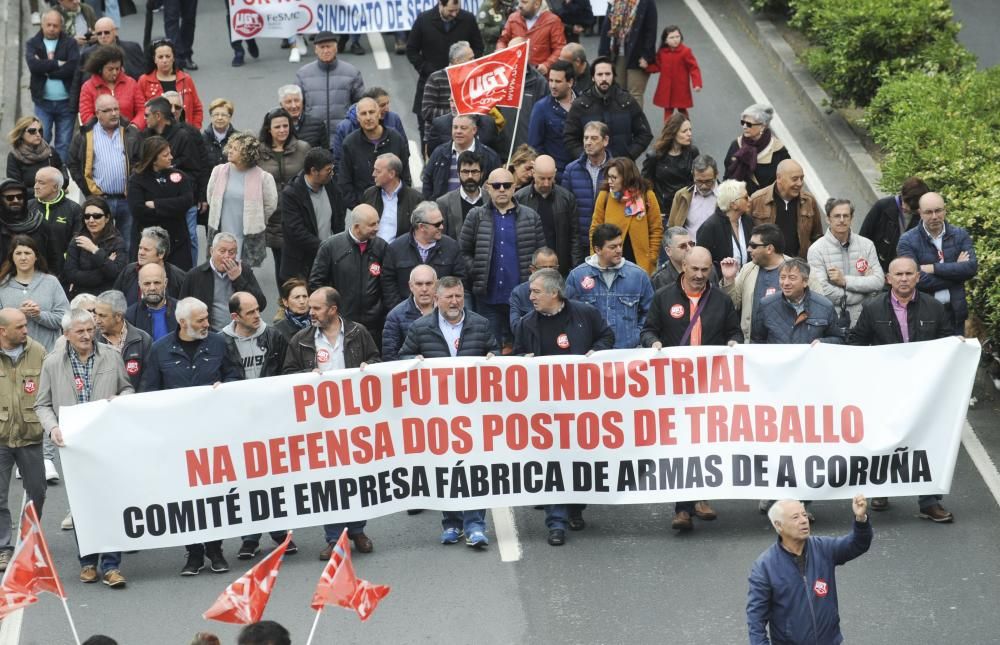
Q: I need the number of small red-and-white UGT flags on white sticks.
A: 4